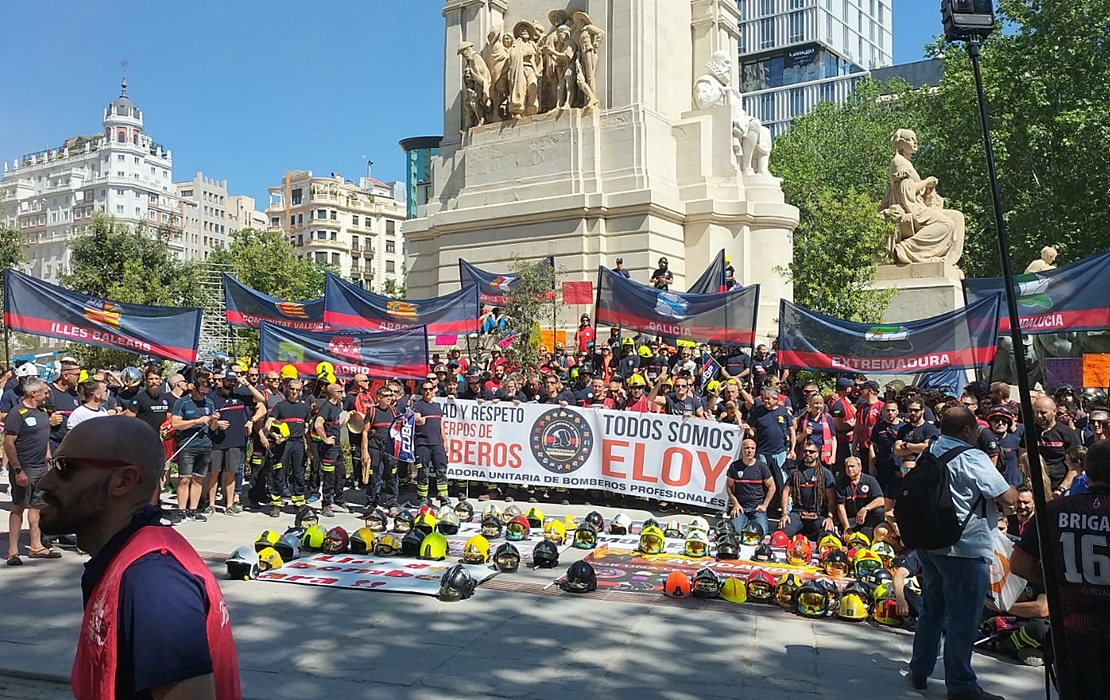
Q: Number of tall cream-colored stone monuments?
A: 1